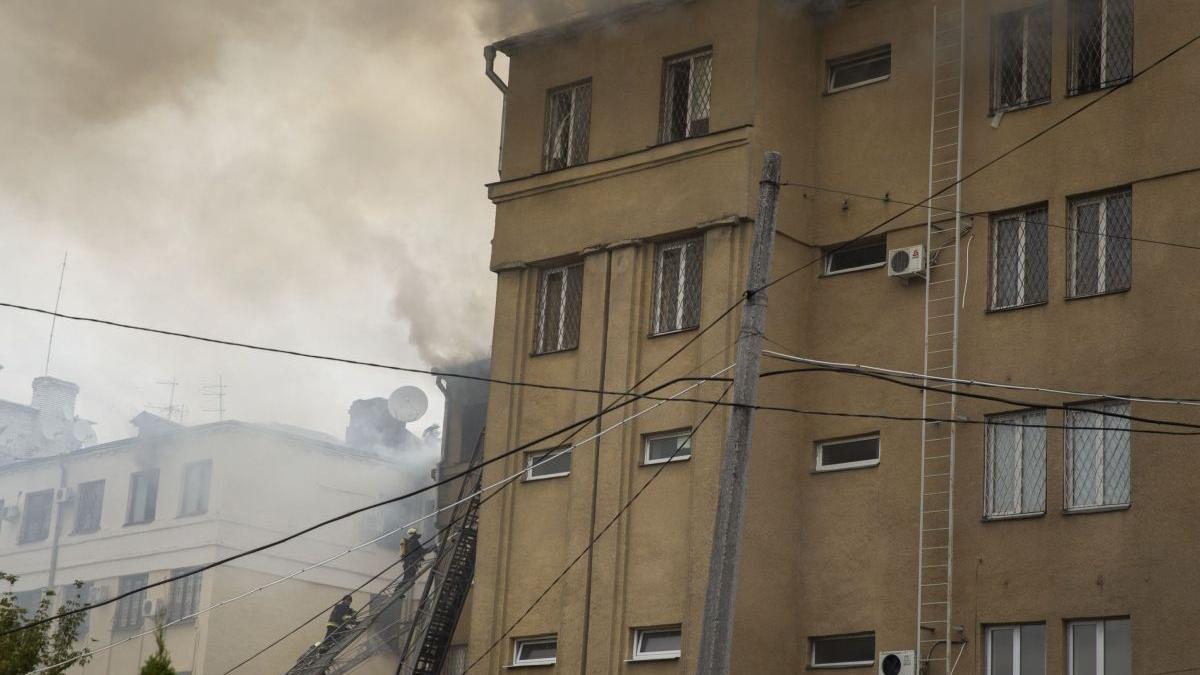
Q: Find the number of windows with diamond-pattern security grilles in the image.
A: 10